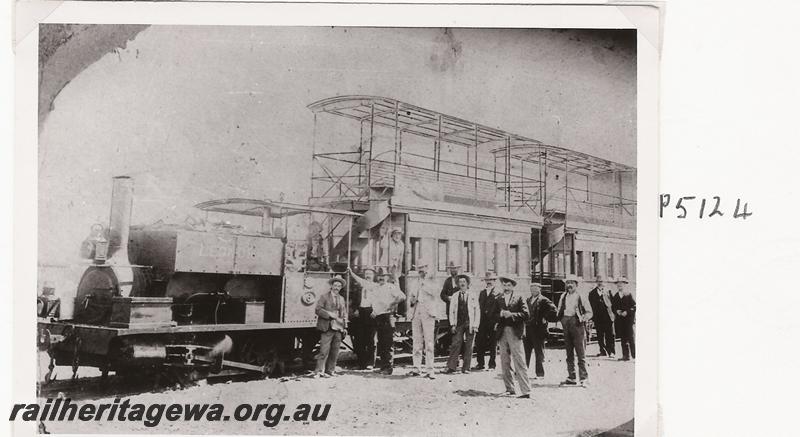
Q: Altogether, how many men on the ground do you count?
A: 12